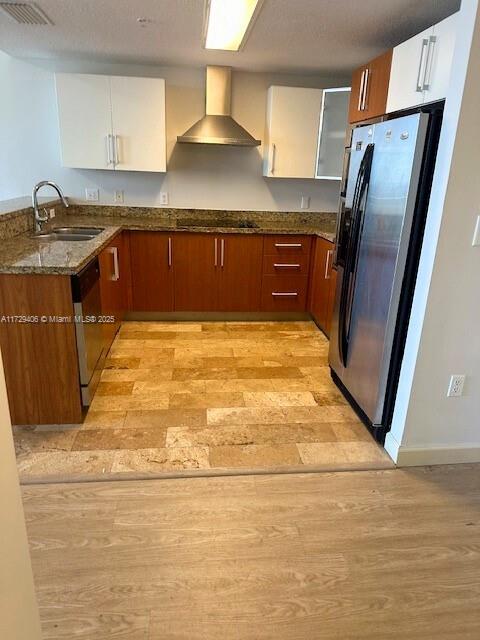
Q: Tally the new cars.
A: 0